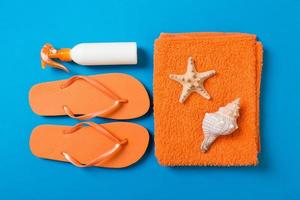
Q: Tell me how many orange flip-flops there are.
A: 2